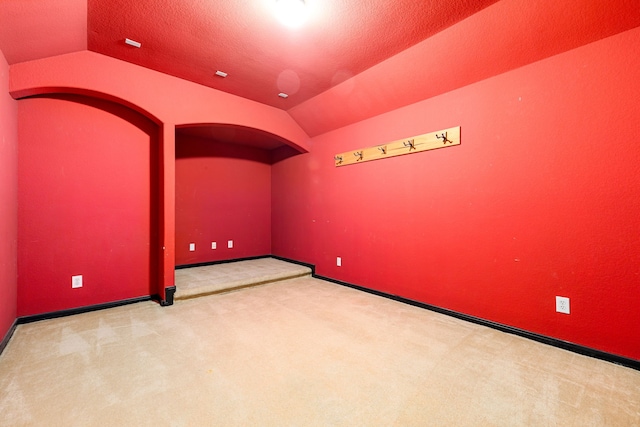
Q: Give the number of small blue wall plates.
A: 0